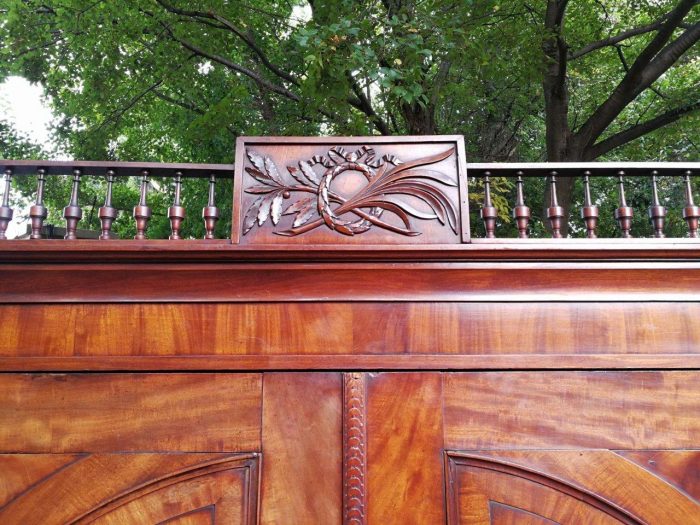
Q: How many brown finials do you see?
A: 14